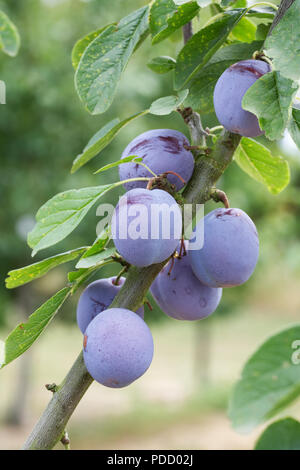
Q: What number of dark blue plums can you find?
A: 7